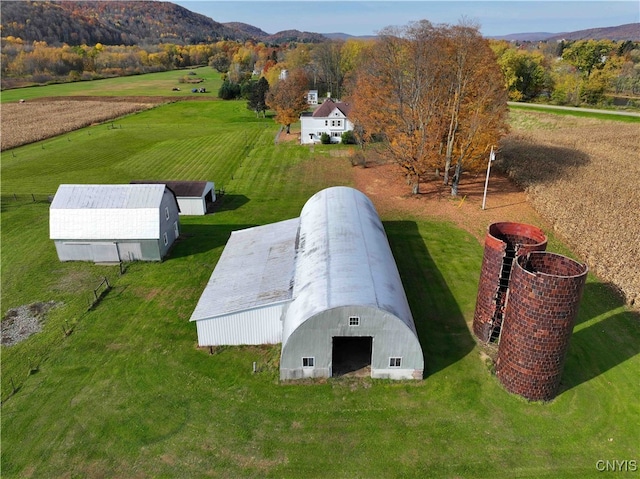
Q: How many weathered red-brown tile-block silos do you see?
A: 2